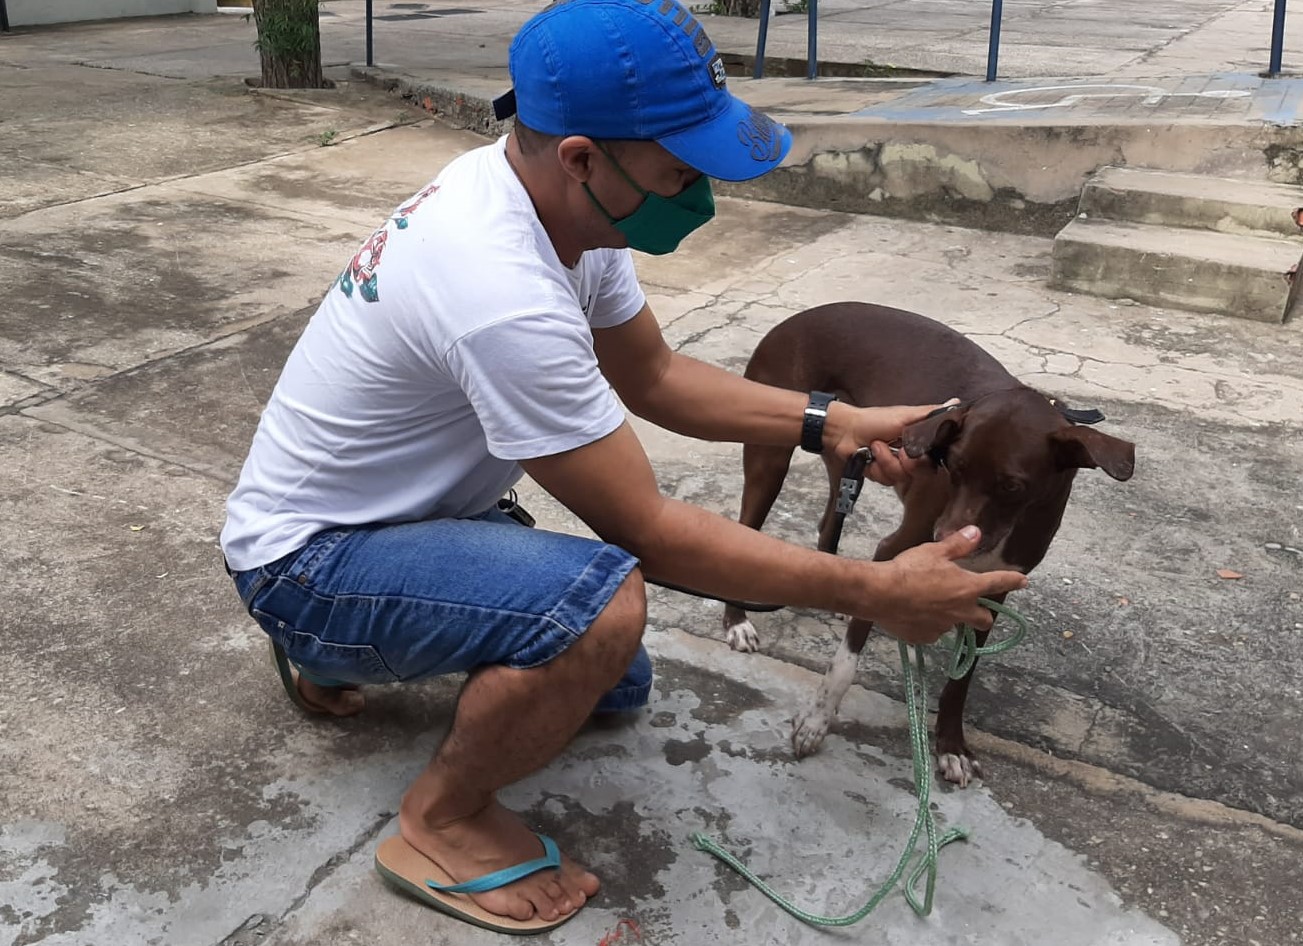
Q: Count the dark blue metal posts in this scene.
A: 5